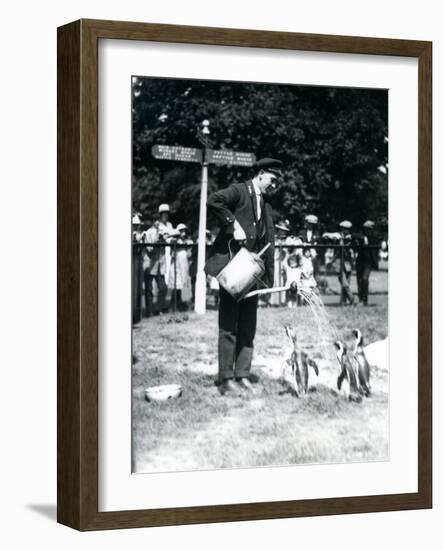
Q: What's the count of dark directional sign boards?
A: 2